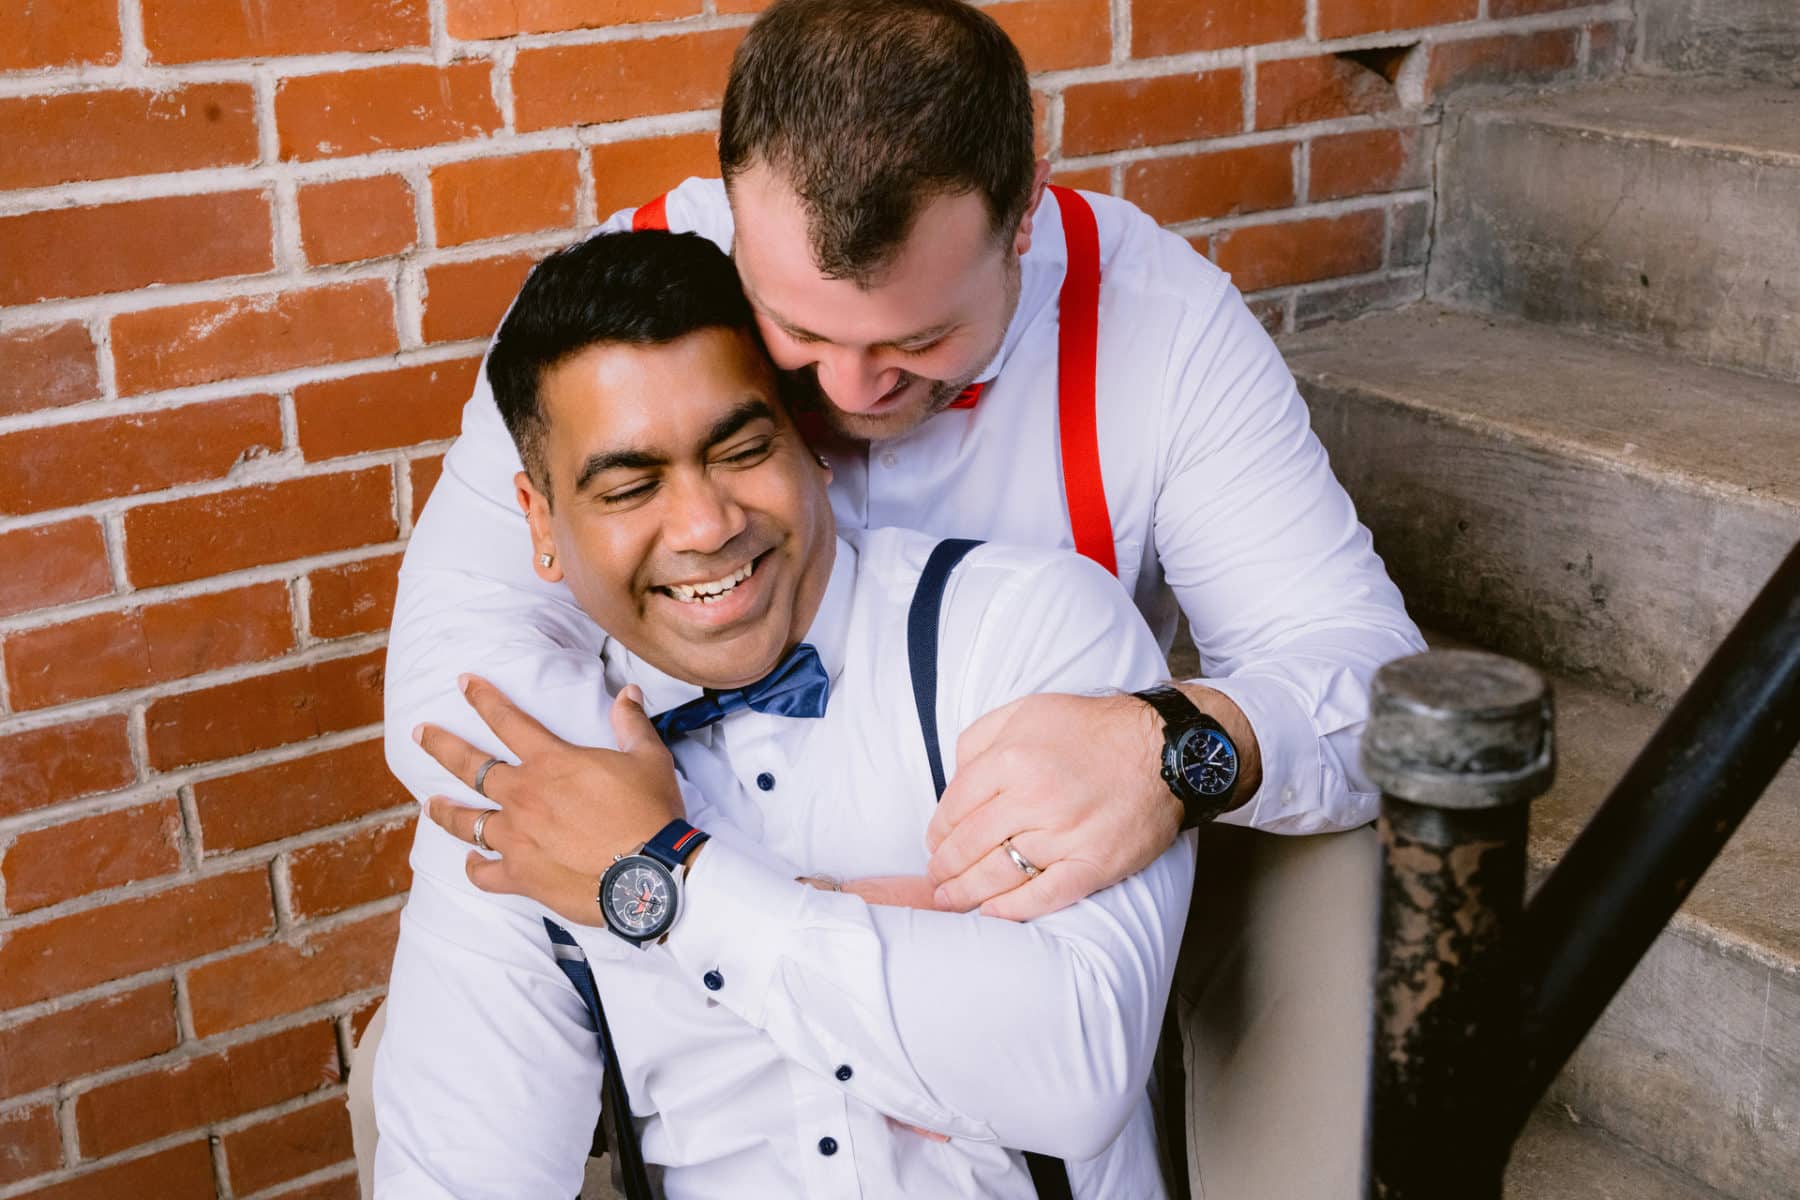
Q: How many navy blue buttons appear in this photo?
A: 4